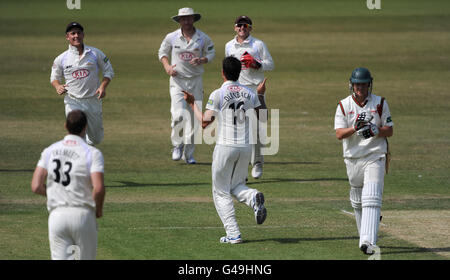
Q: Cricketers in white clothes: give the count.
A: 6